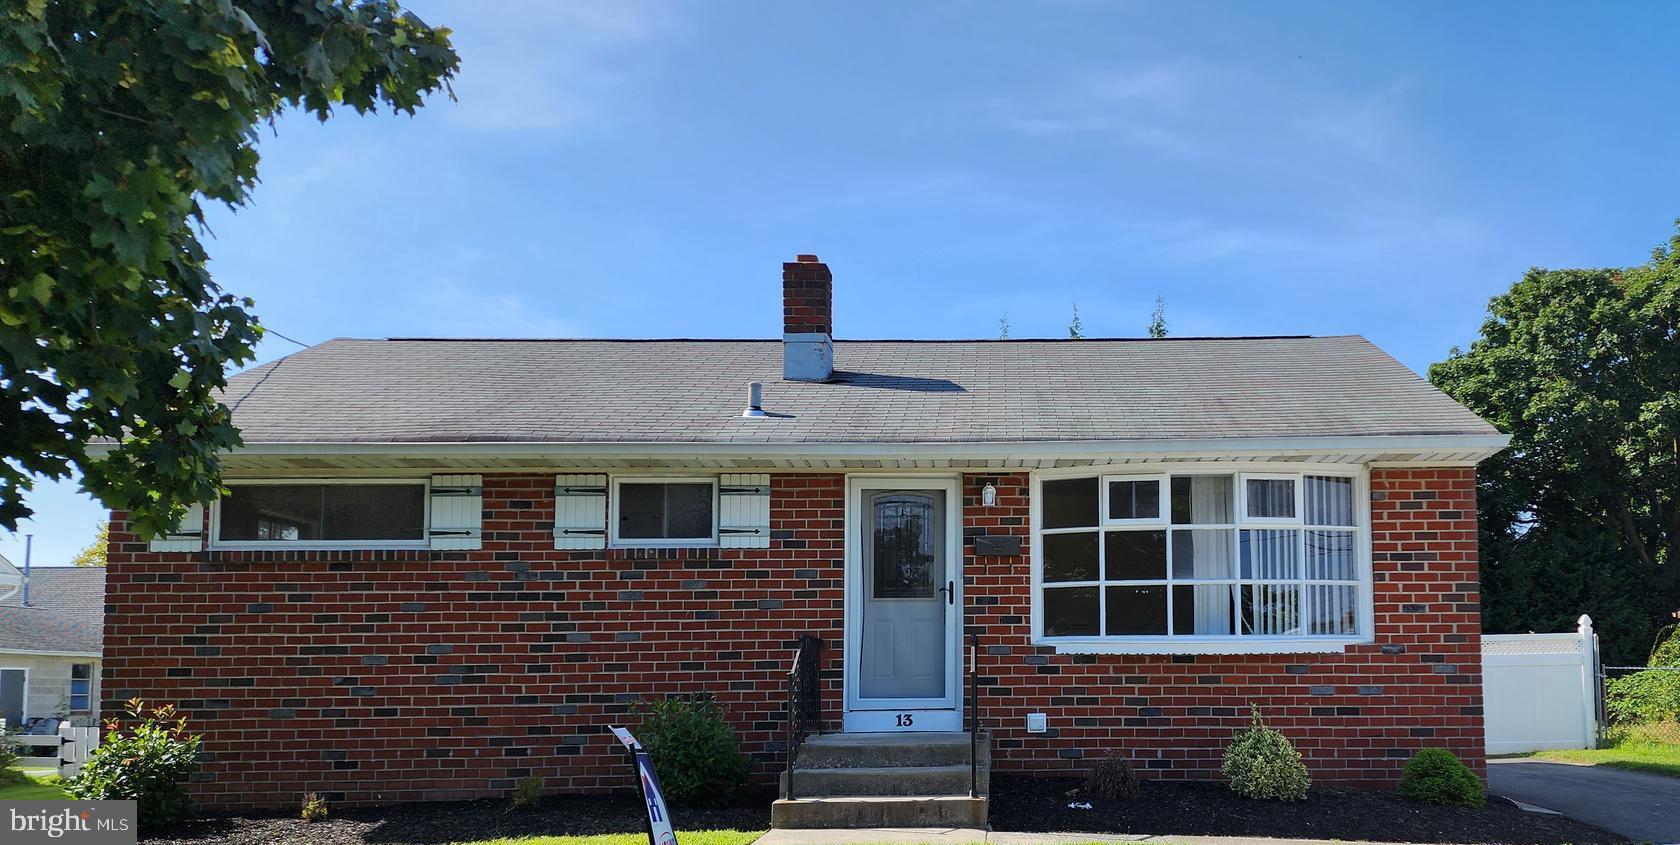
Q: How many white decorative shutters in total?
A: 4